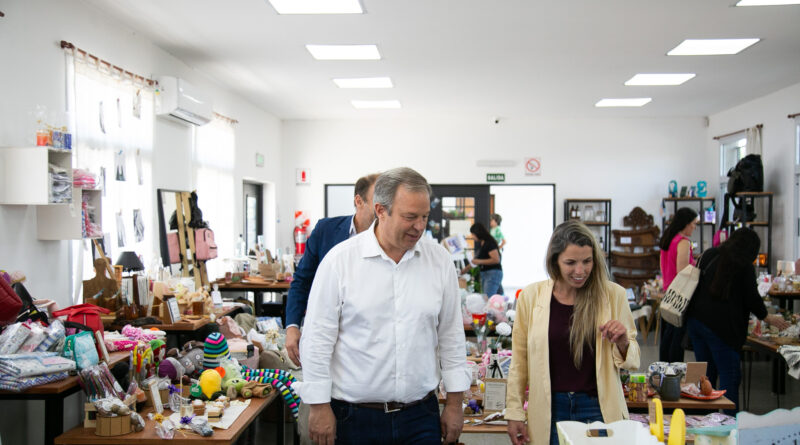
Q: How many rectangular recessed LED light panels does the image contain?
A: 8